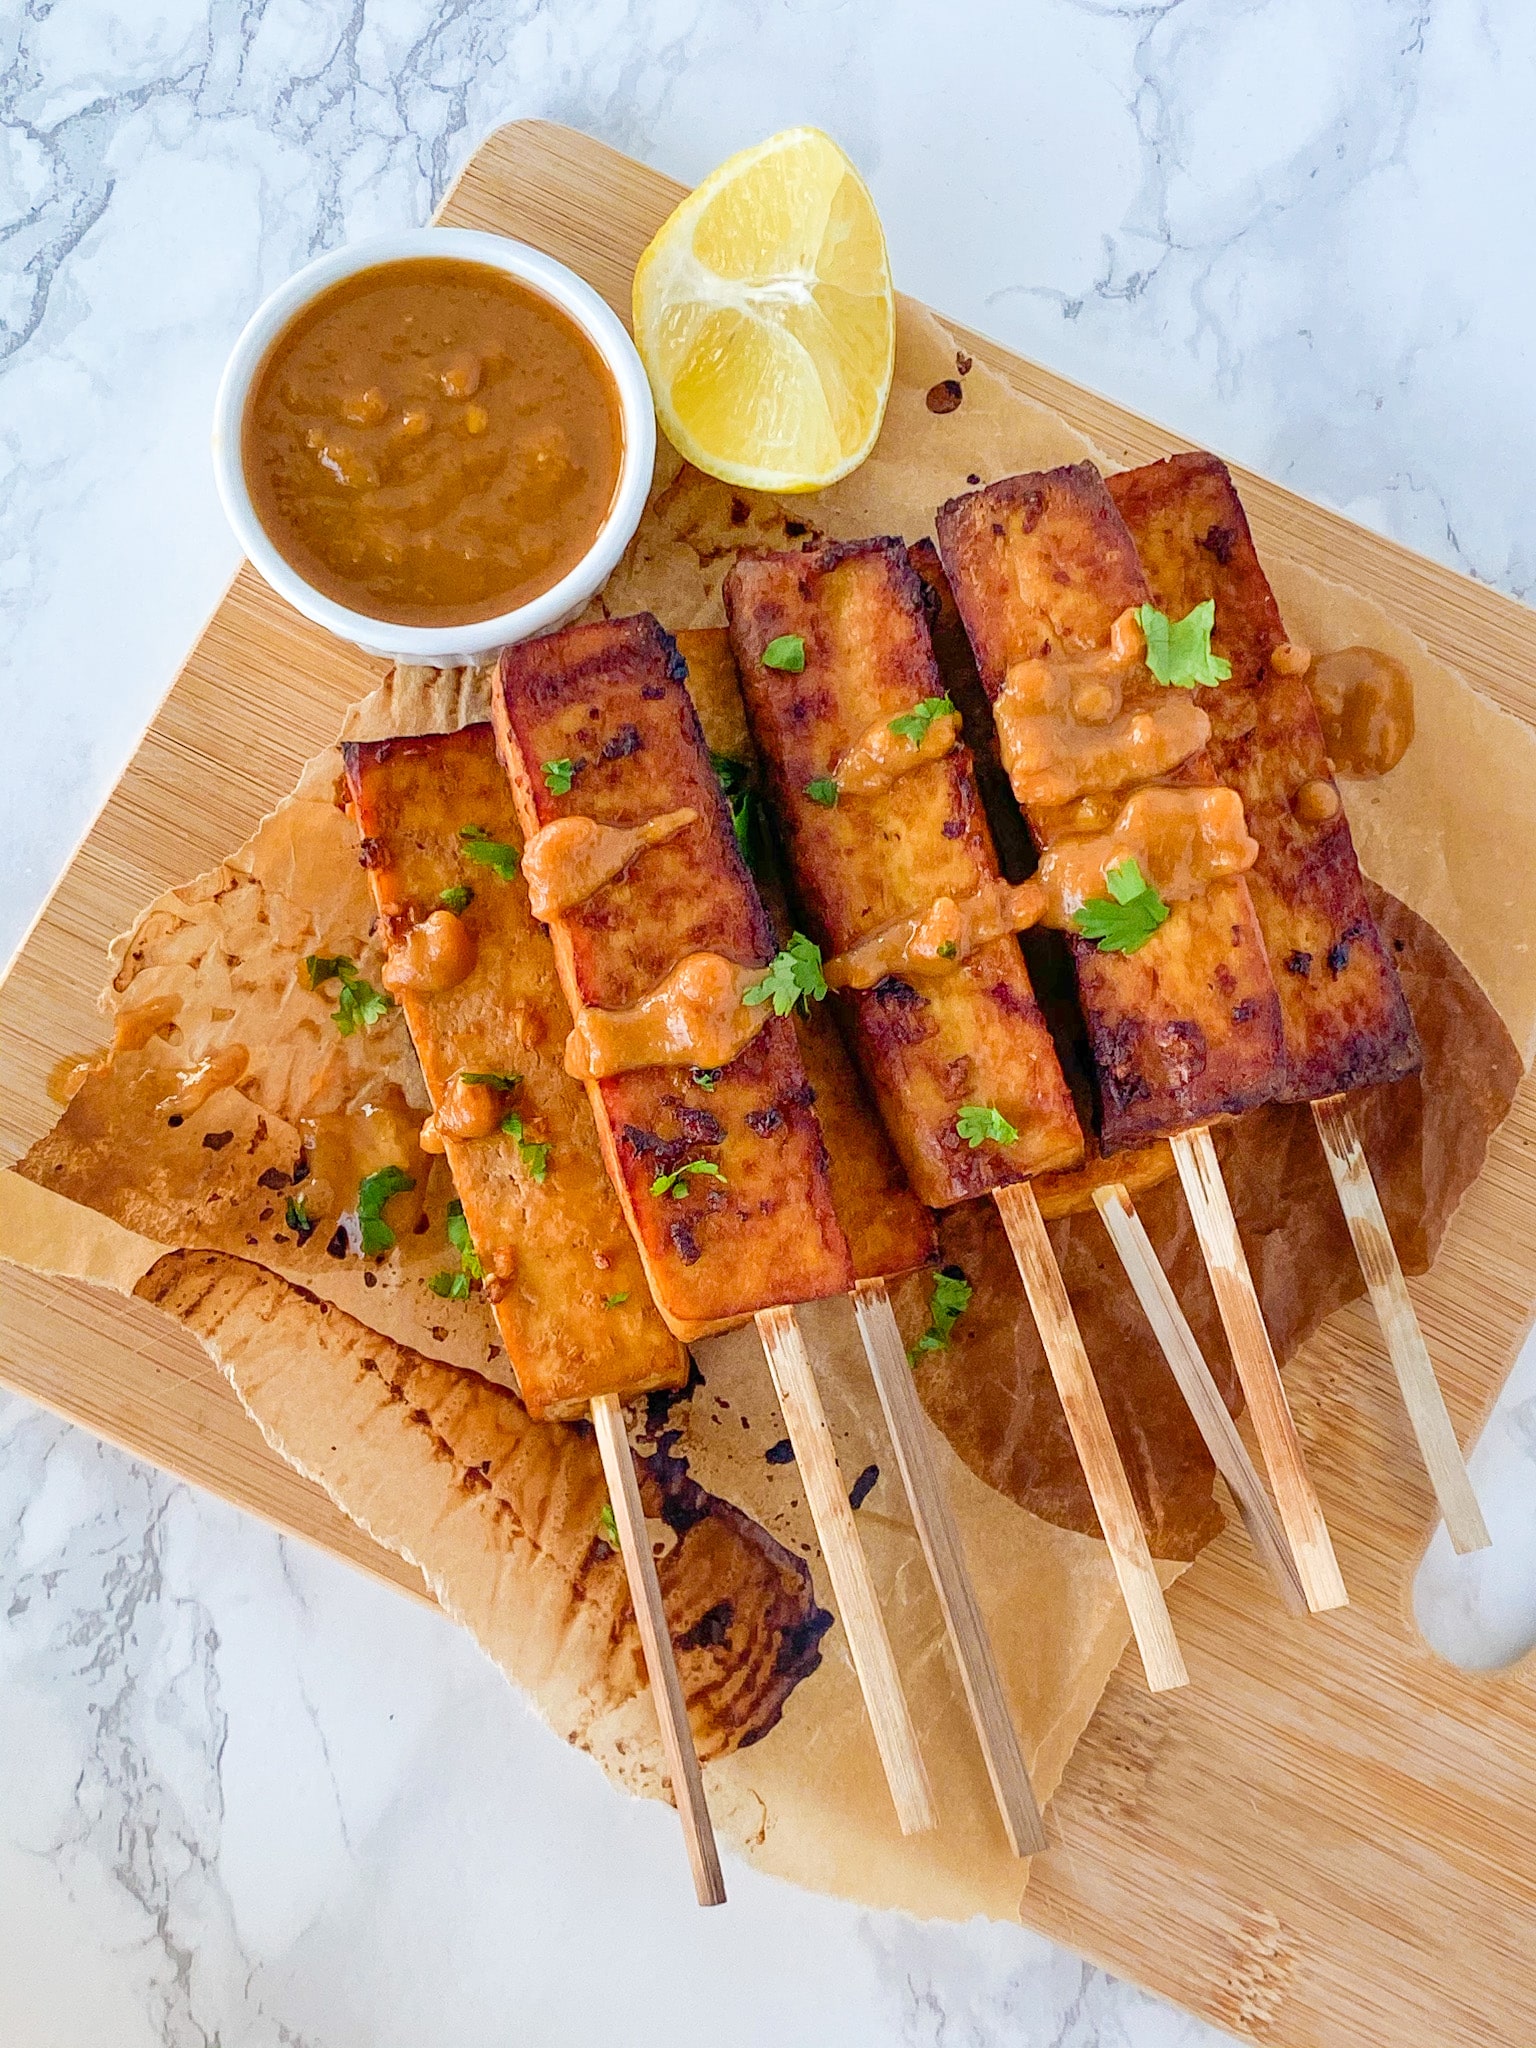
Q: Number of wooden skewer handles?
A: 7